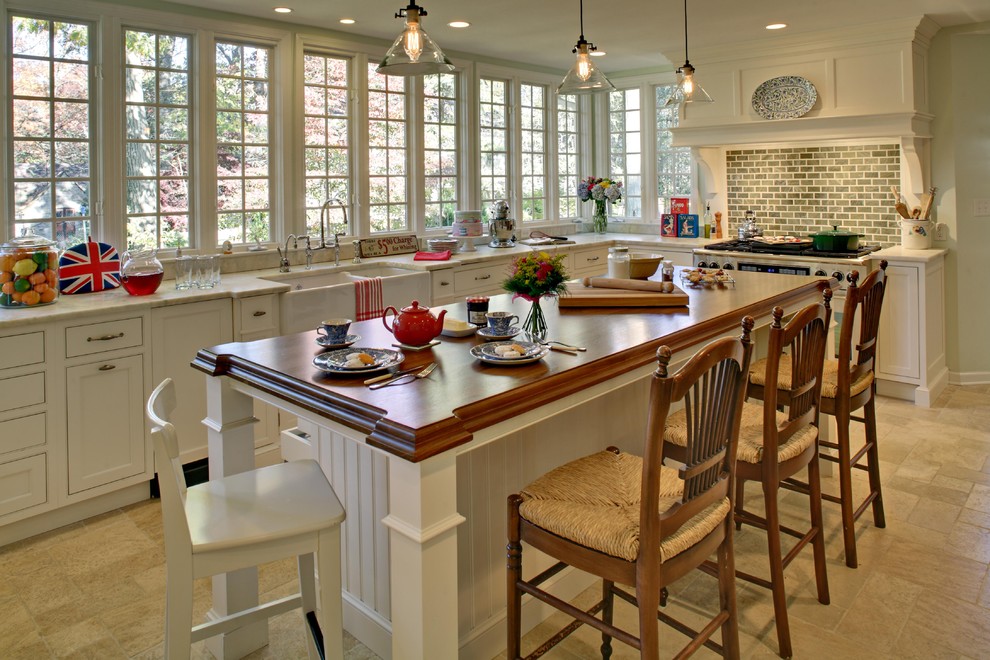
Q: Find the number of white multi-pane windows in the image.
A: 11